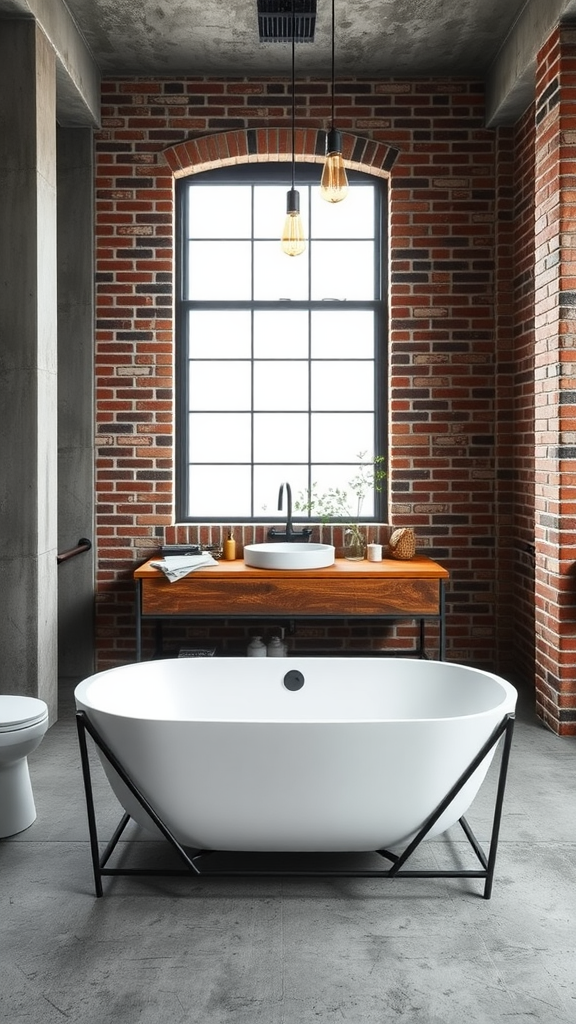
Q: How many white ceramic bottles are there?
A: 2